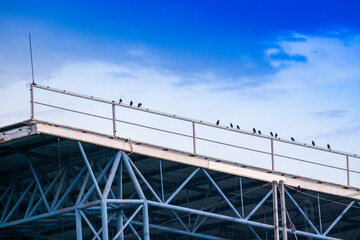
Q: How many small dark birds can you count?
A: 13